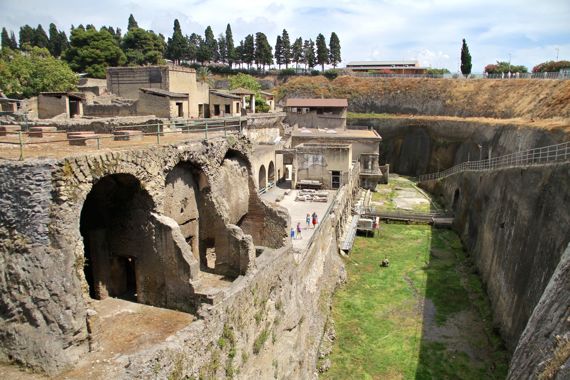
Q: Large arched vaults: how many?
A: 3